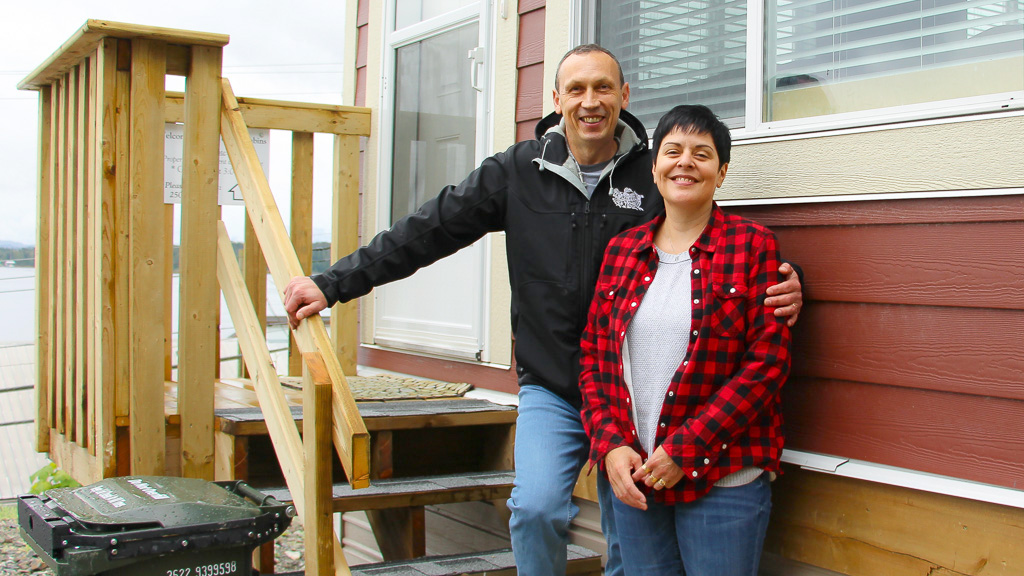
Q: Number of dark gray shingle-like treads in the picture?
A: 3